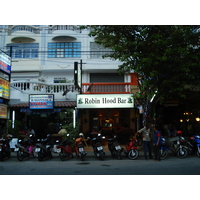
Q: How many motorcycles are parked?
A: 11